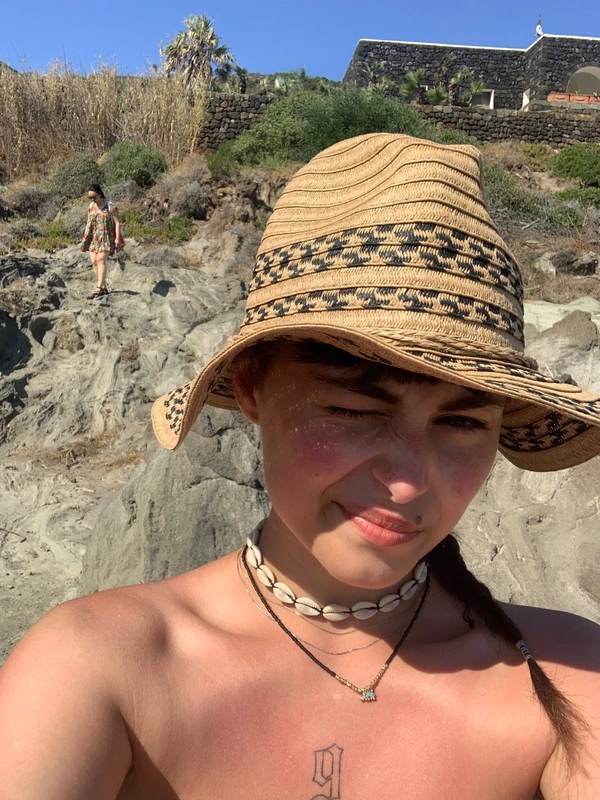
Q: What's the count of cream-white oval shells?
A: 11